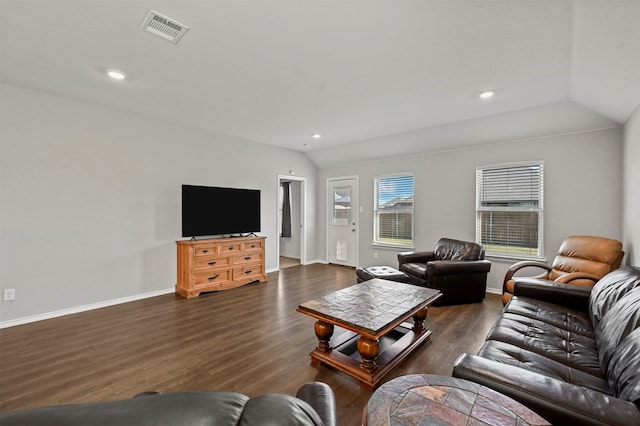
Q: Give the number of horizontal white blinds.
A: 2